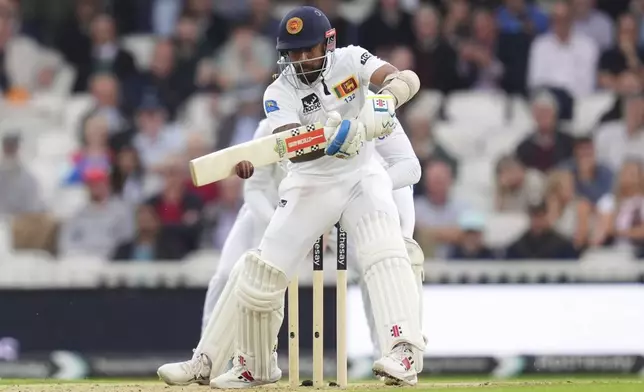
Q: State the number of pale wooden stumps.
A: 3